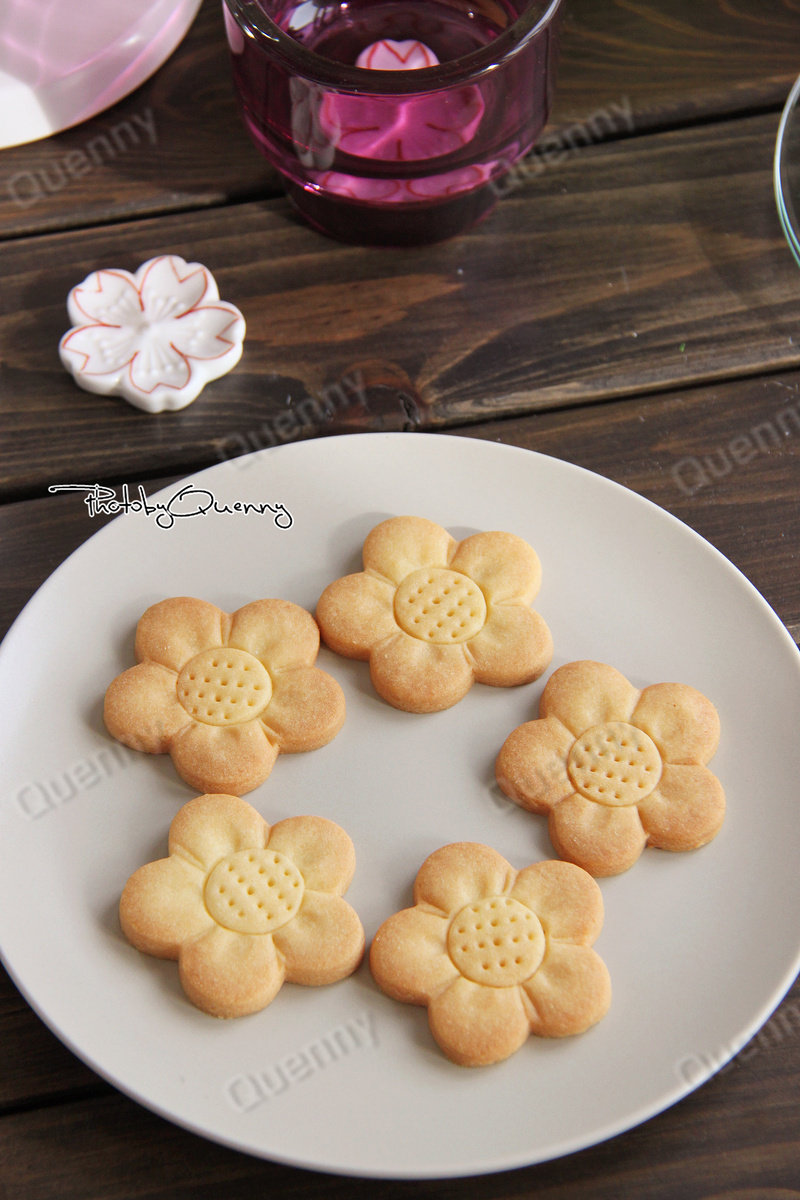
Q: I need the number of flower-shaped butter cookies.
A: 5